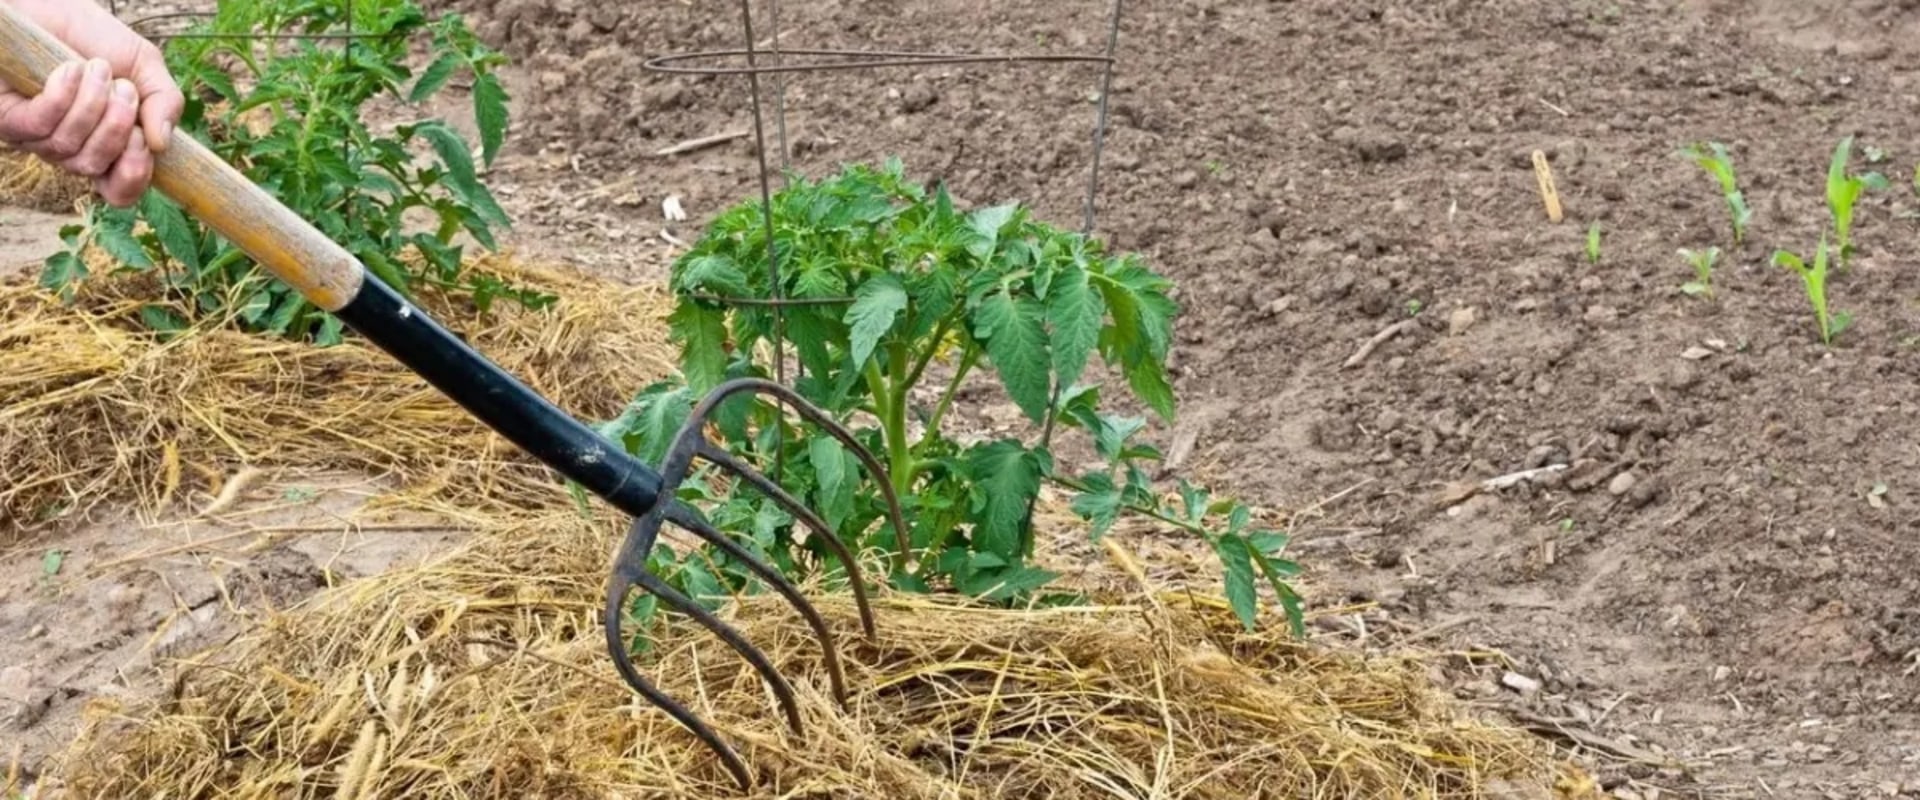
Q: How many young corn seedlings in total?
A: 5